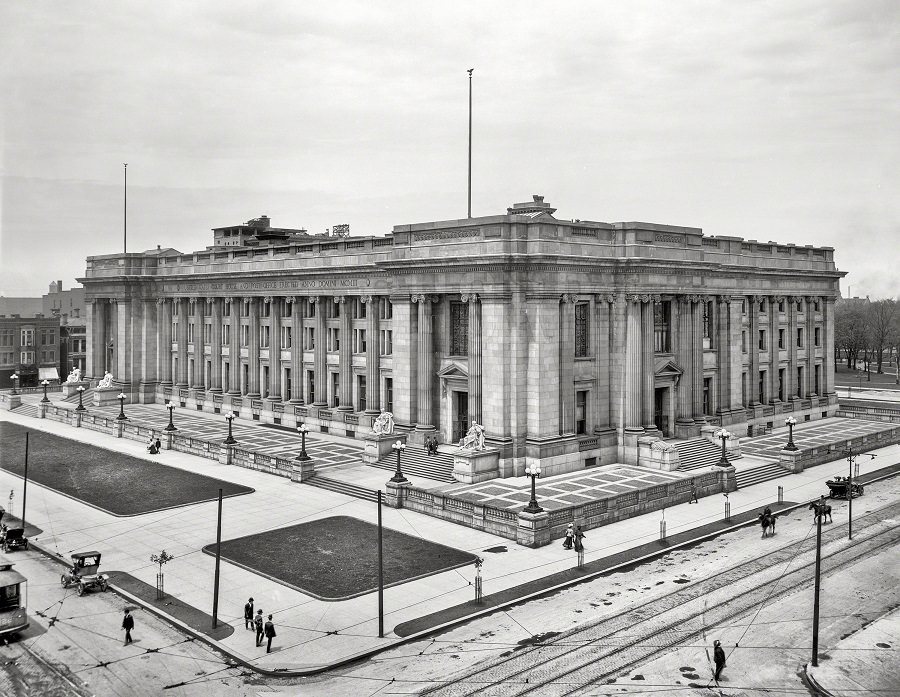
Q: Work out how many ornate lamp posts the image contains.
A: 11